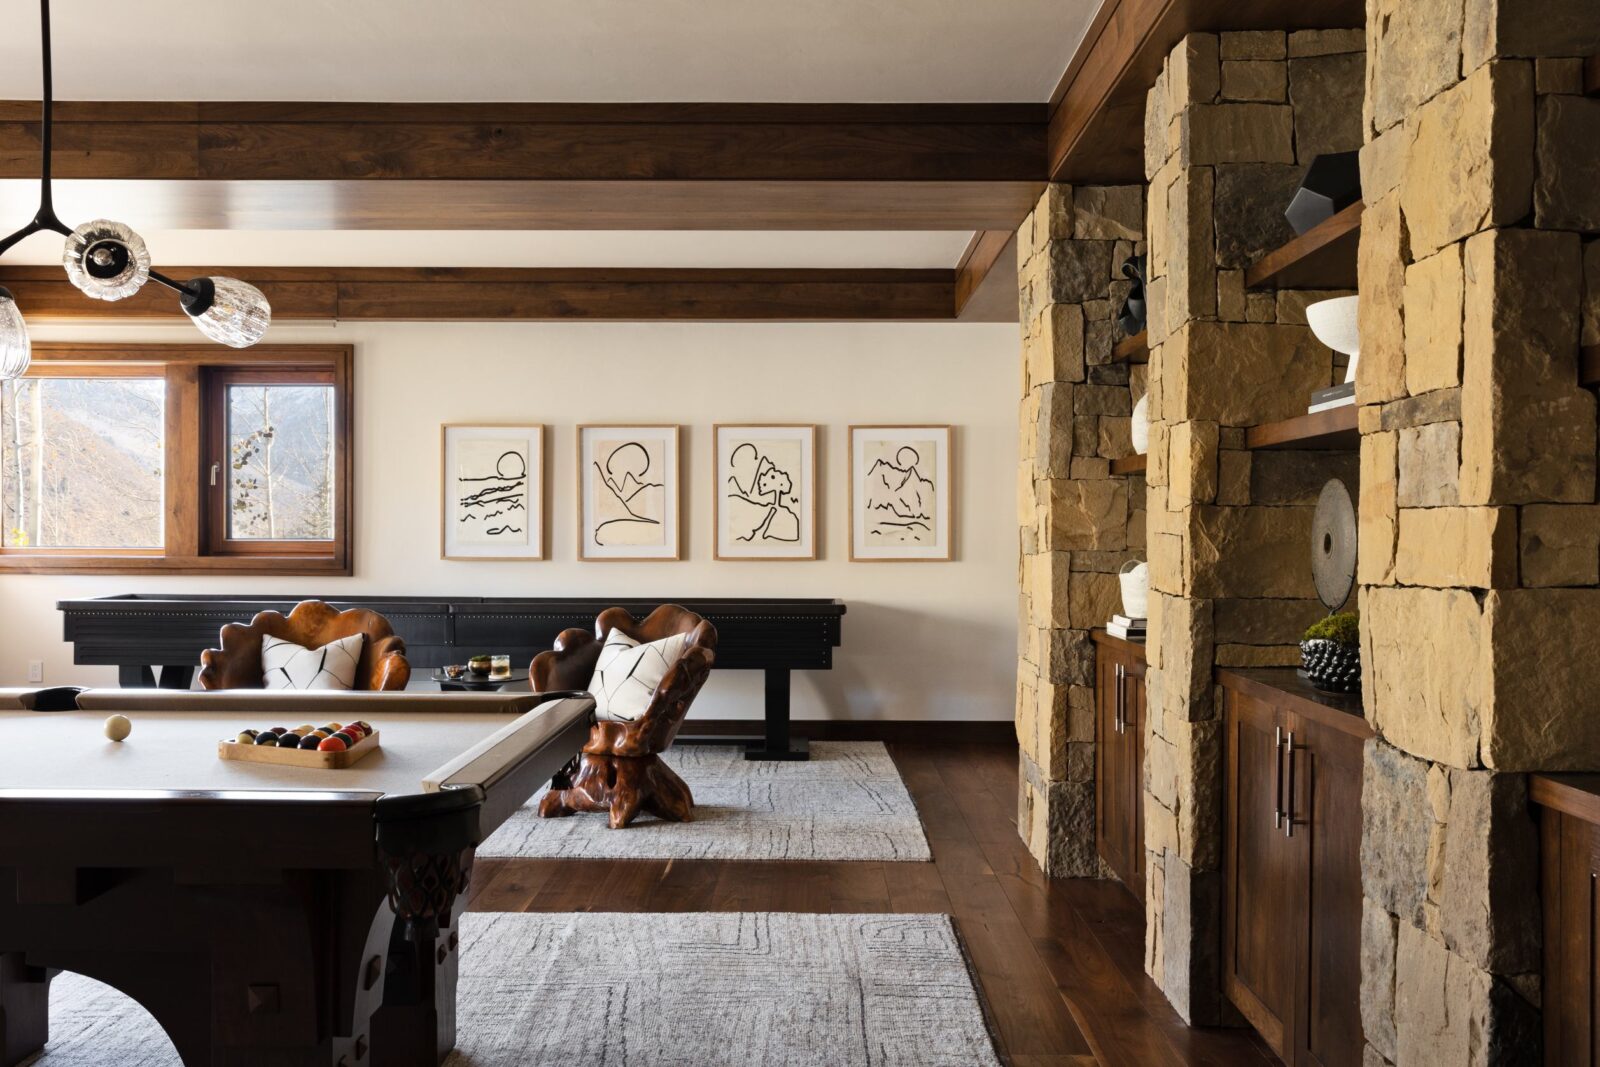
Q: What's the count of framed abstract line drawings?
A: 4